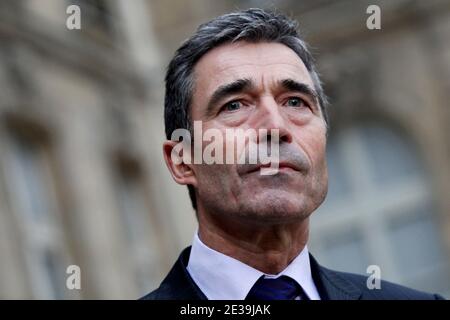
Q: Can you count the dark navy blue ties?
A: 1